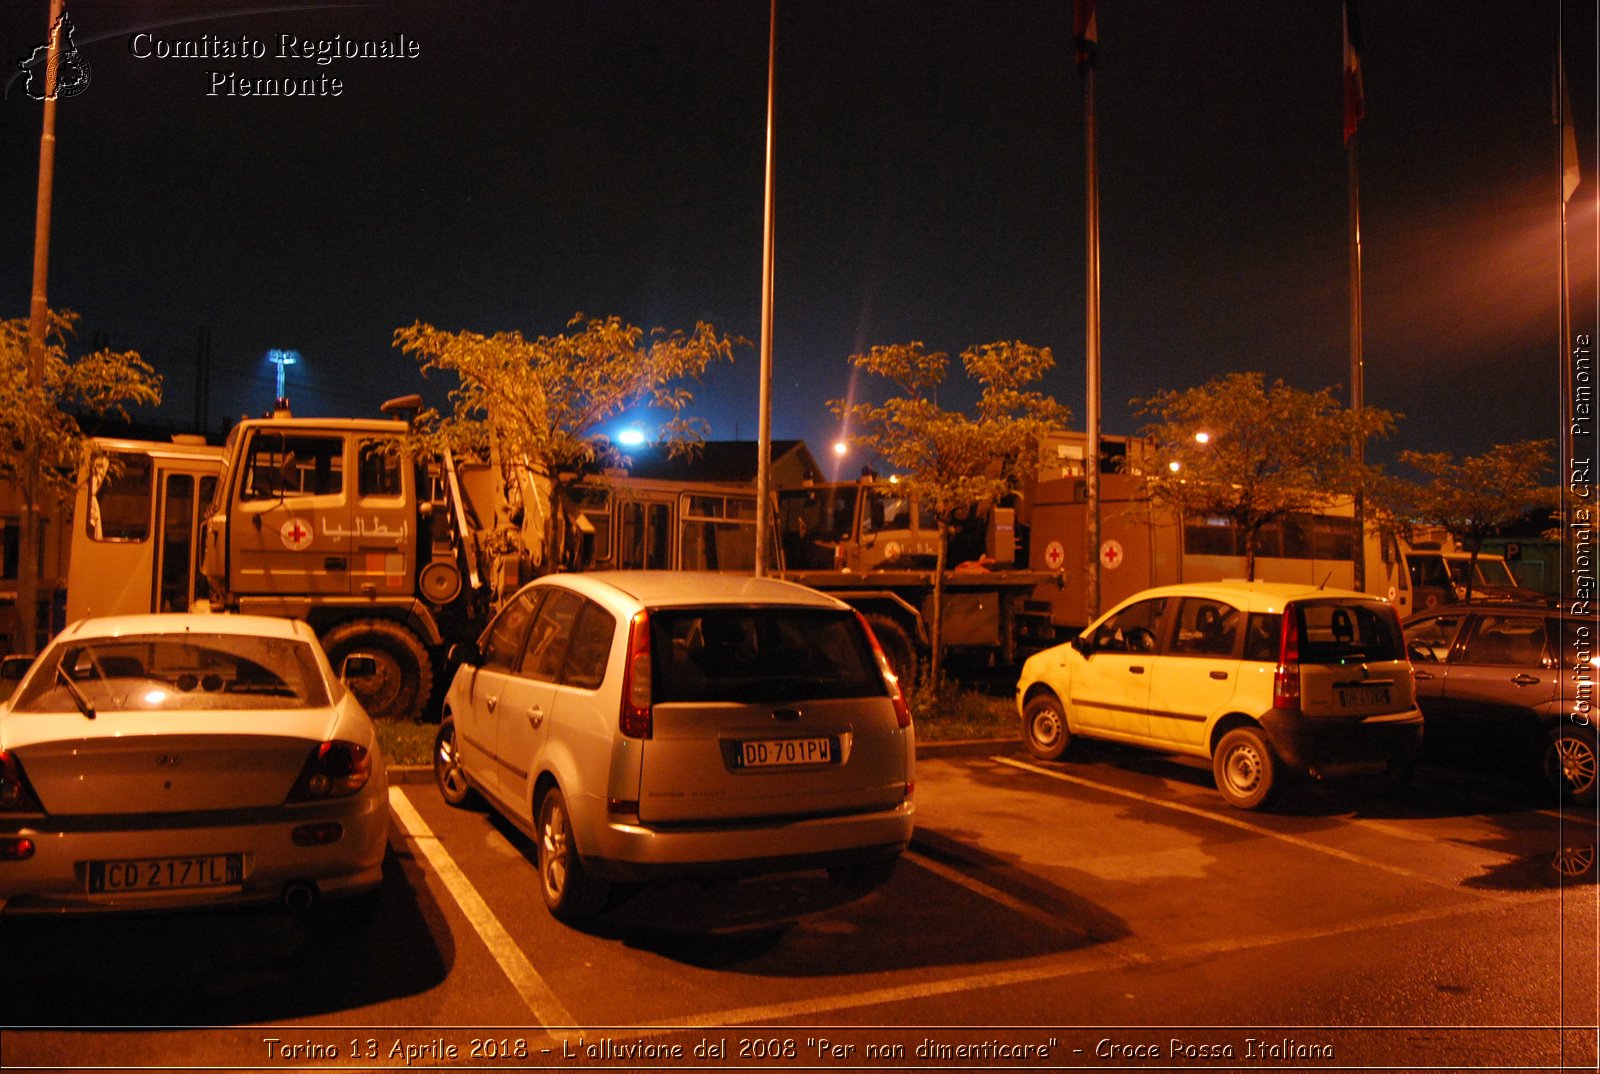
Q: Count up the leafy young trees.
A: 5